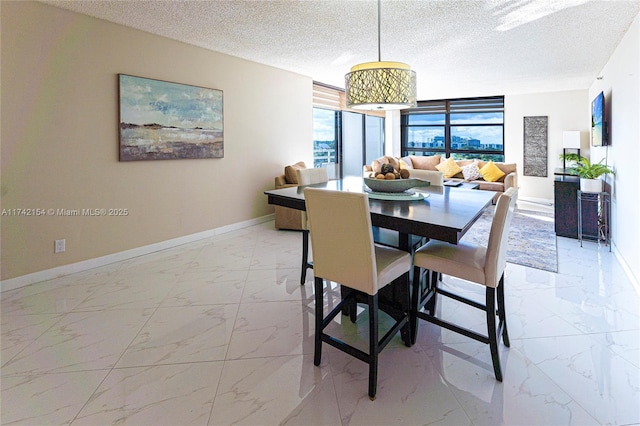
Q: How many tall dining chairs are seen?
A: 4